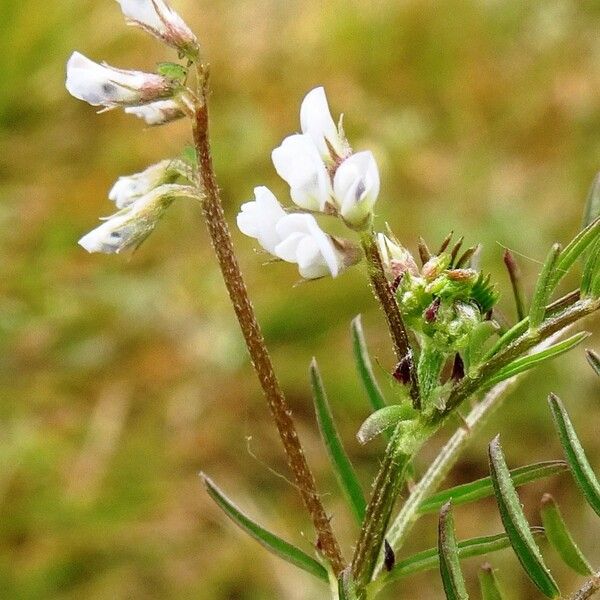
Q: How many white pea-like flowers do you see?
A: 10